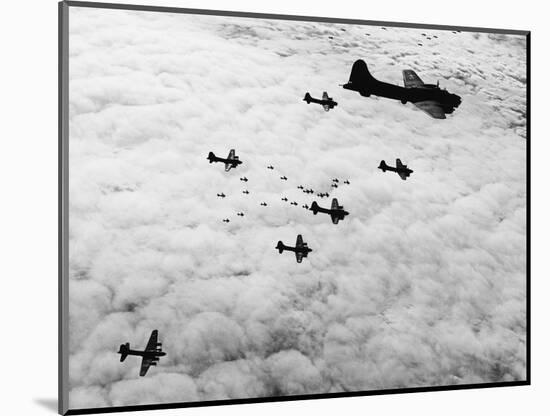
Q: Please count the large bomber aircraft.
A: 7